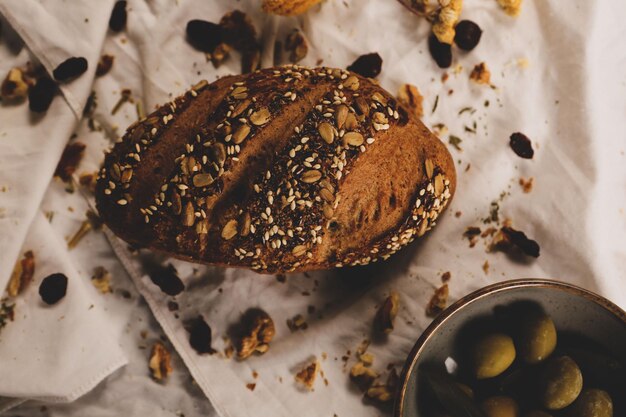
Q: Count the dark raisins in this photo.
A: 12